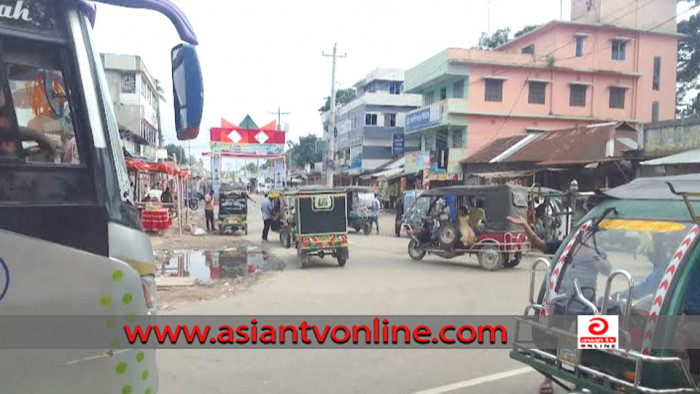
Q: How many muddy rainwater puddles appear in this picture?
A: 1